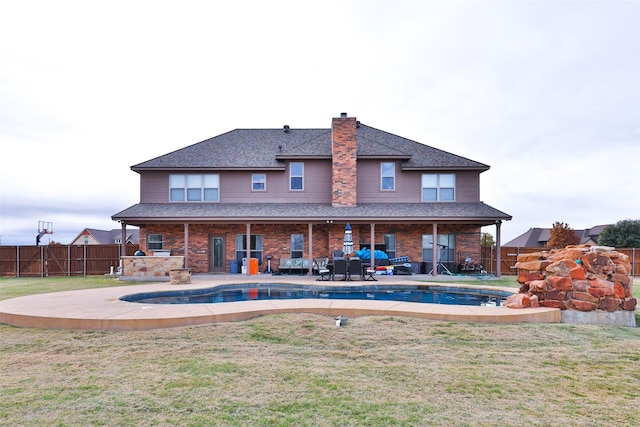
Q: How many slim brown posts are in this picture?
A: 7